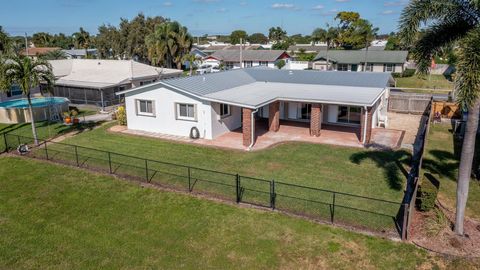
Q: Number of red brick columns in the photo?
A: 4